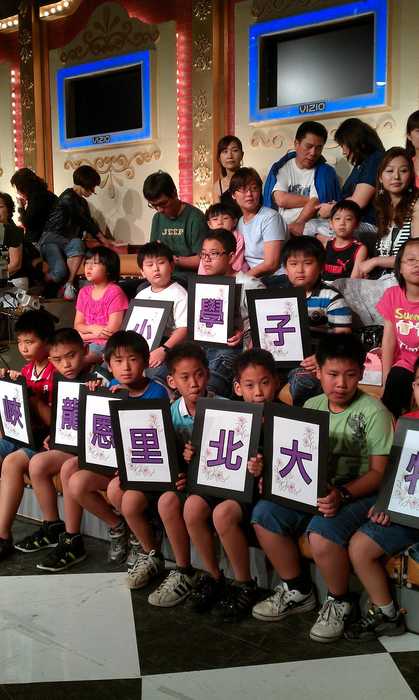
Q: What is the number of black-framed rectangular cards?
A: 10